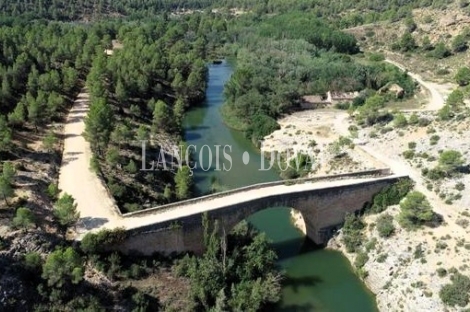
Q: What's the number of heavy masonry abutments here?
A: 2